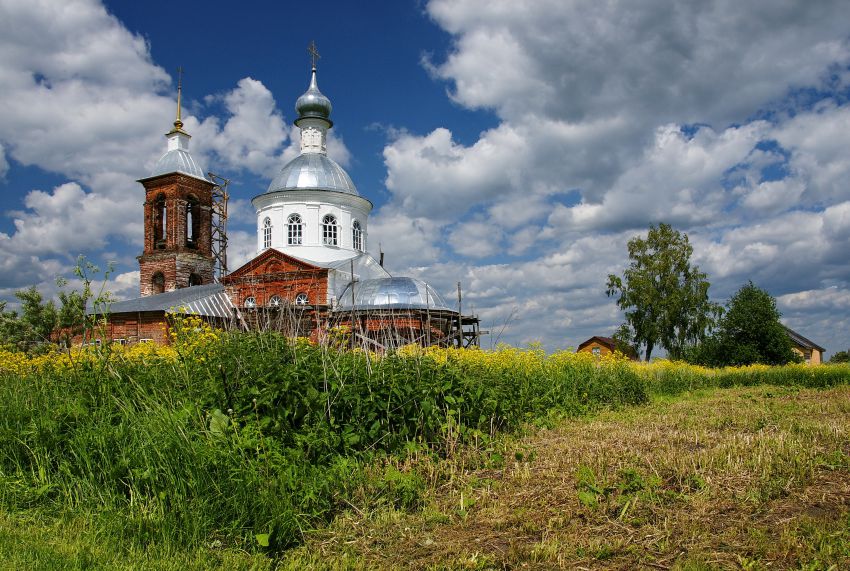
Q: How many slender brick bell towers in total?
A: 1